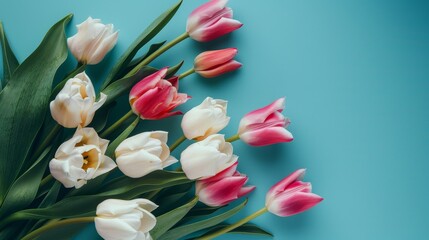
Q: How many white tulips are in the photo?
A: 7